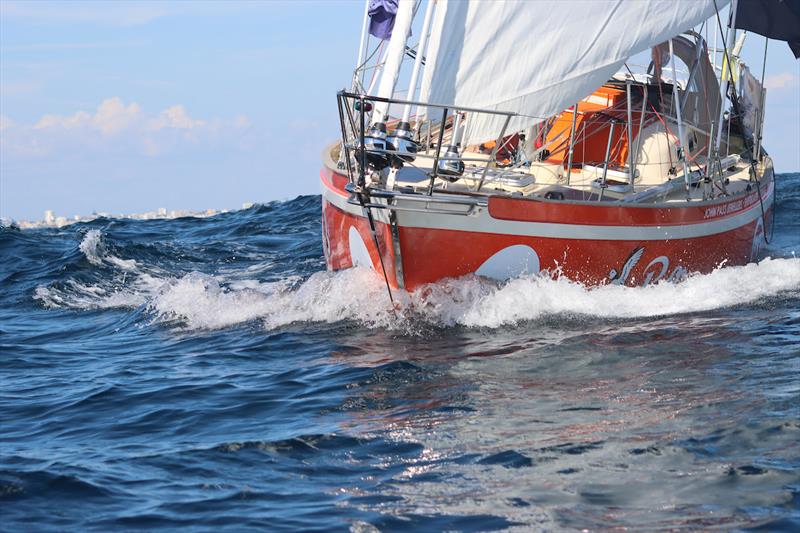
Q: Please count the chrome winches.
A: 3